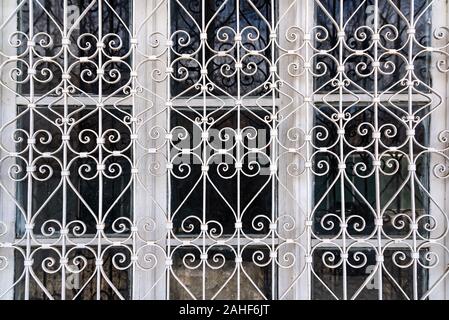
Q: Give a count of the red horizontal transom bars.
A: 0